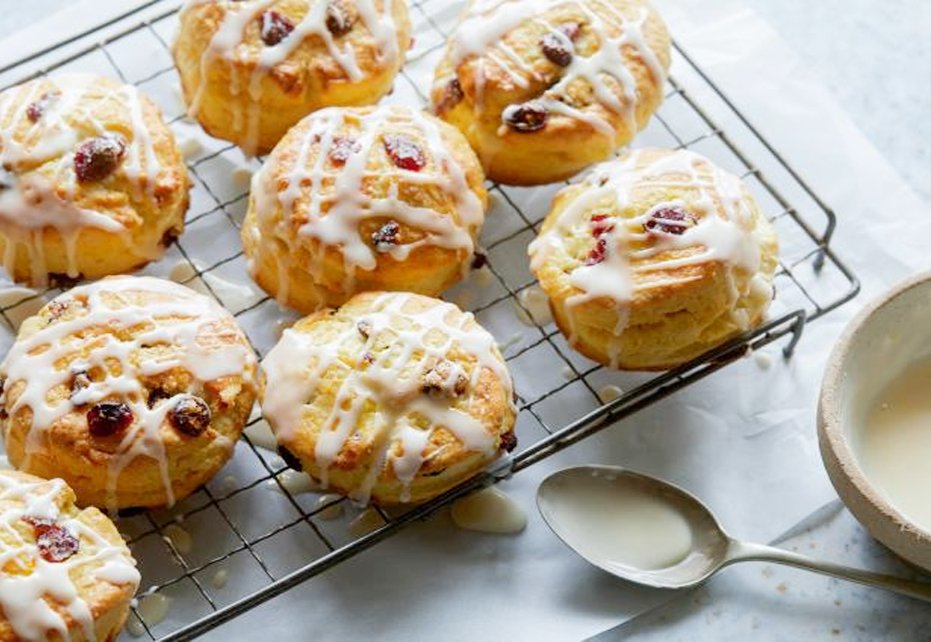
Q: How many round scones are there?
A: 8